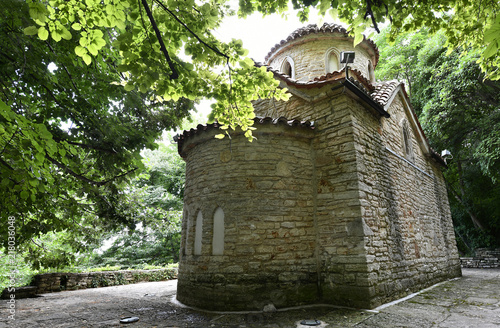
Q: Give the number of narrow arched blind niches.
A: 3